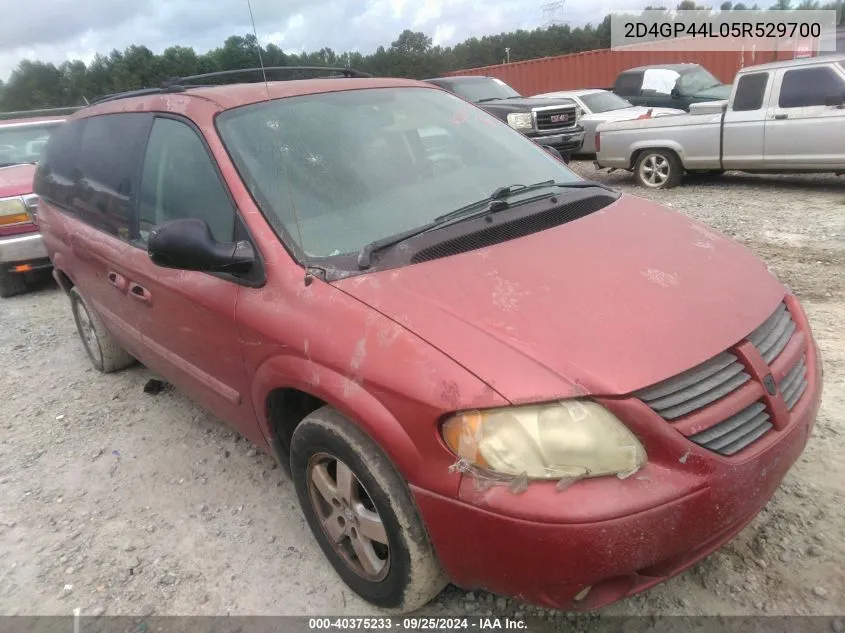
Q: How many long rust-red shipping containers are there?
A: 1